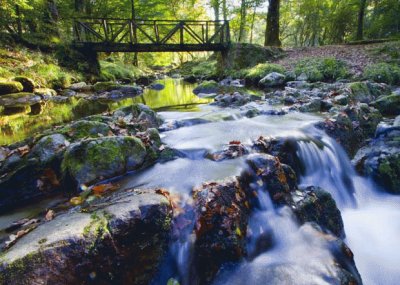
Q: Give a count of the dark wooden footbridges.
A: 1